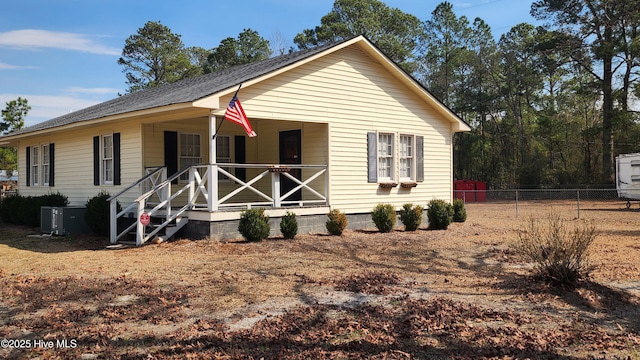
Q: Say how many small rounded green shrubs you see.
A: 7